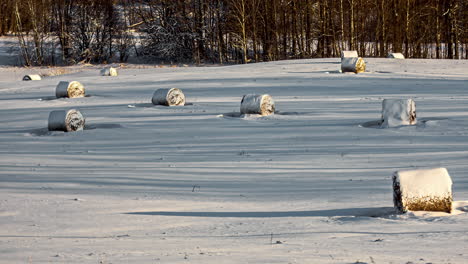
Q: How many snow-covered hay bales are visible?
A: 11